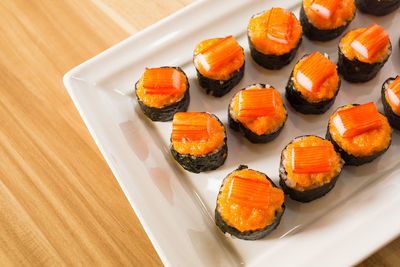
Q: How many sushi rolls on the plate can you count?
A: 13